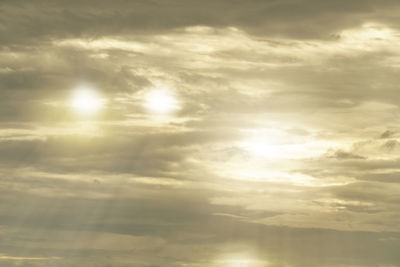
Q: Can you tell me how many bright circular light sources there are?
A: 2